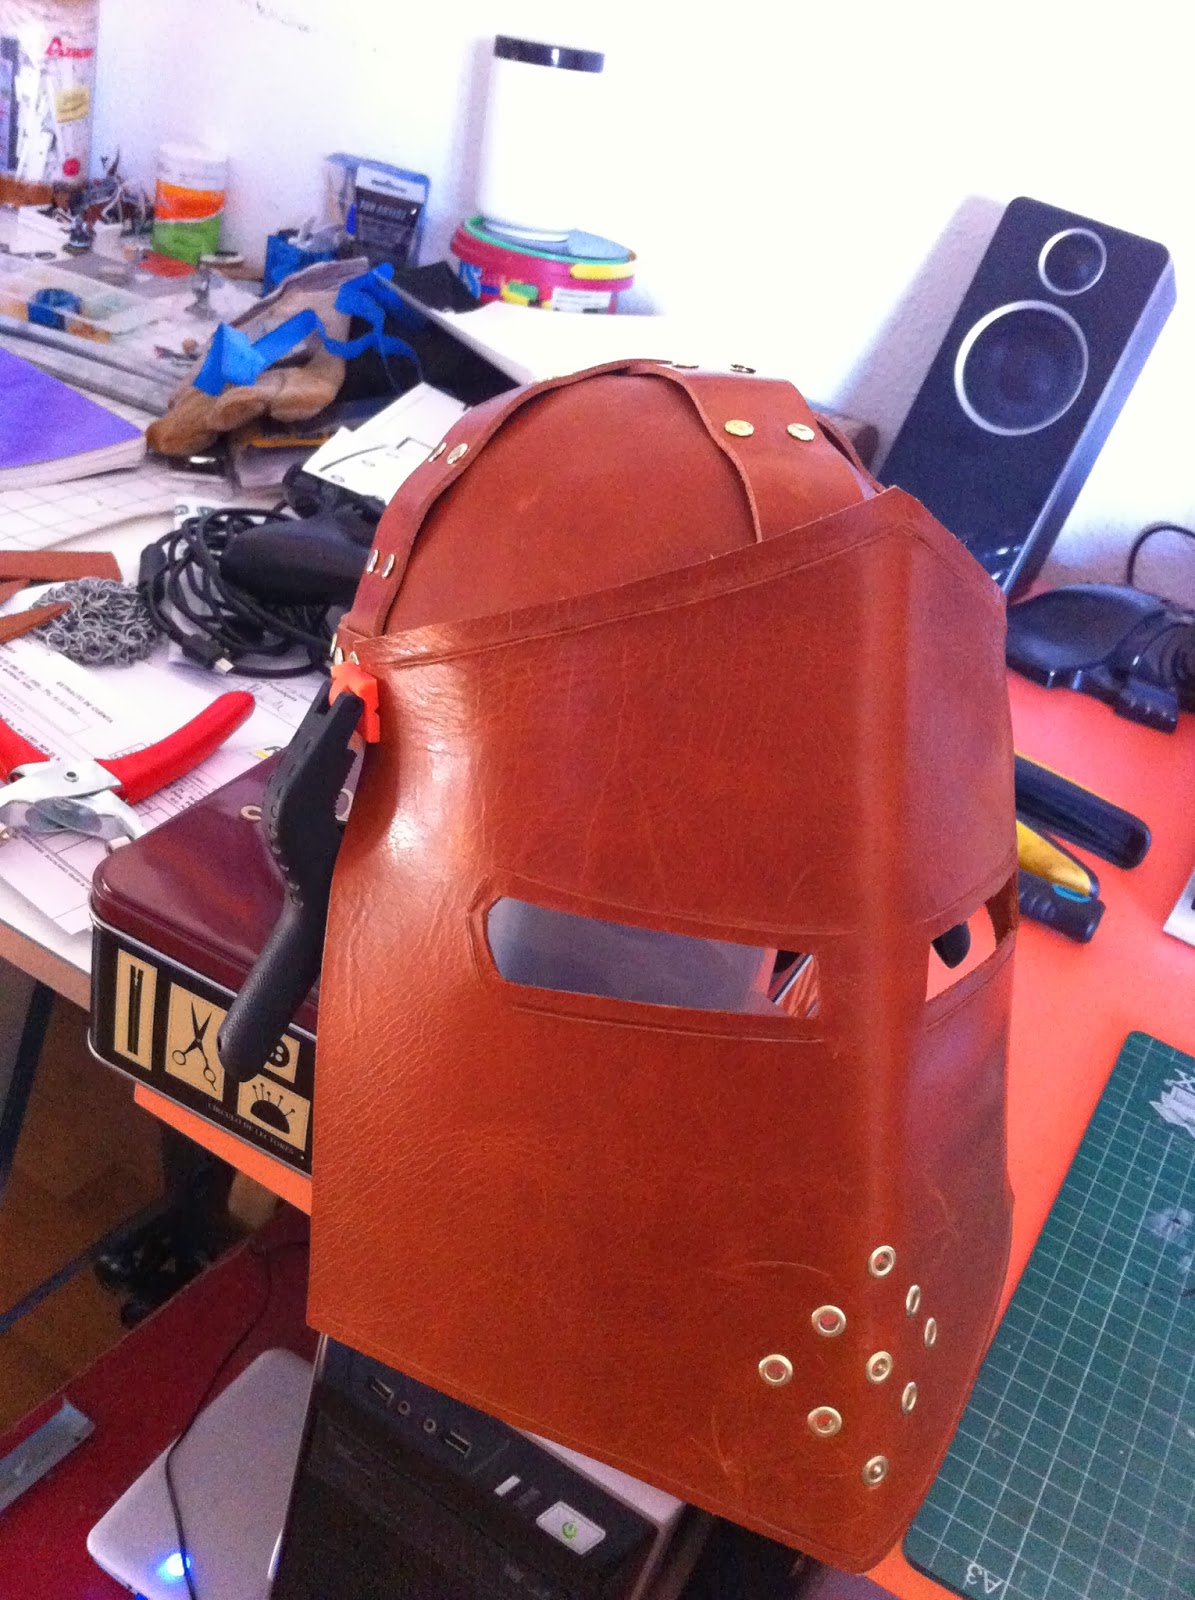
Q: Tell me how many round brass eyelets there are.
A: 9